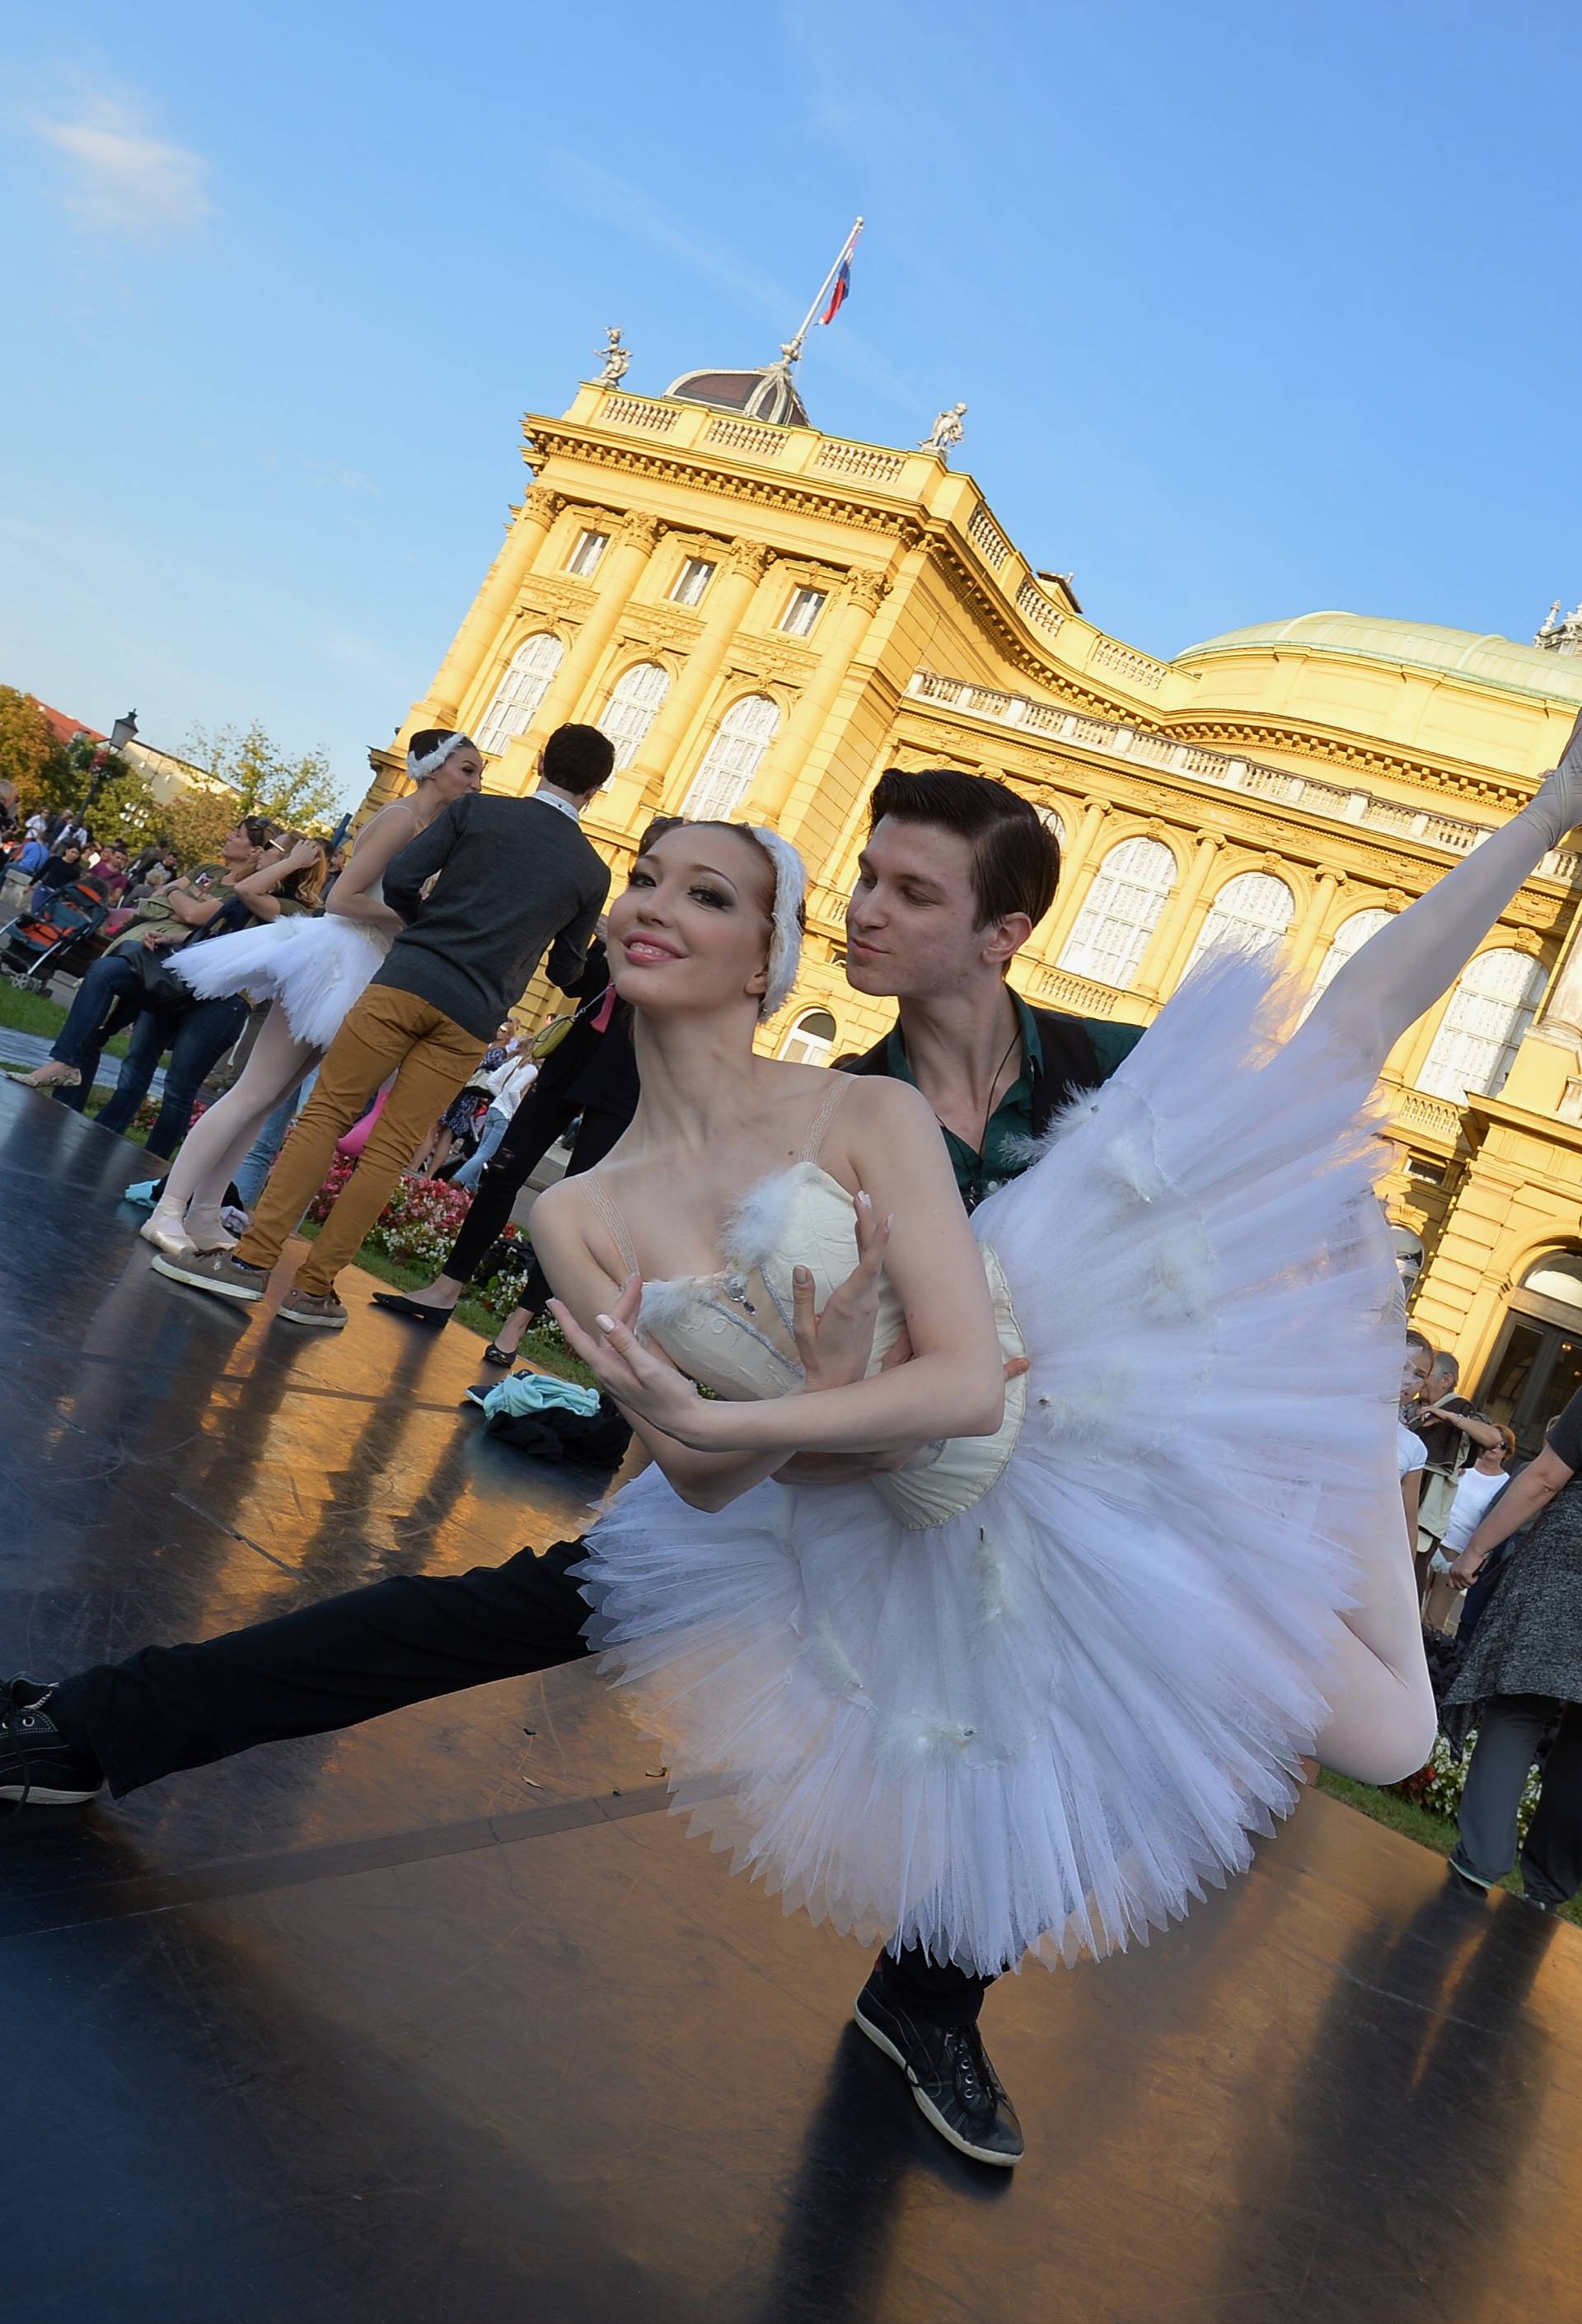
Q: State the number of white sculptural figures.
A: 2